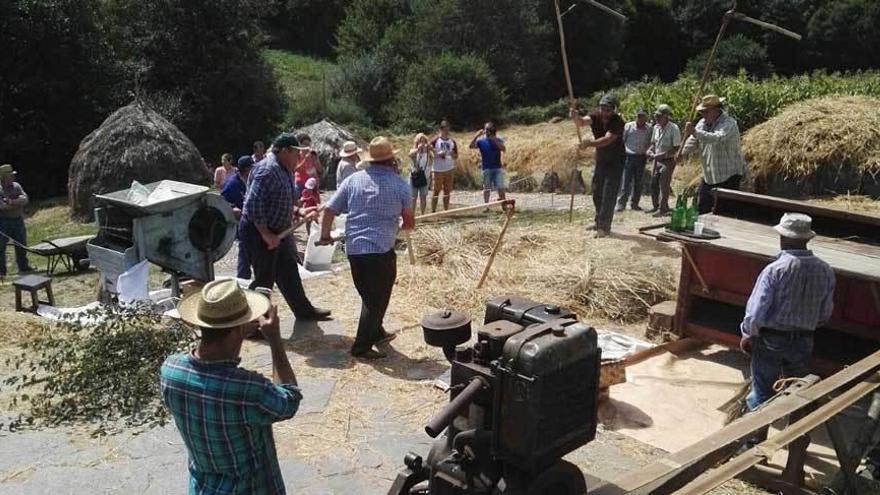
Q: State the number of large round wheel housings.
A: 1